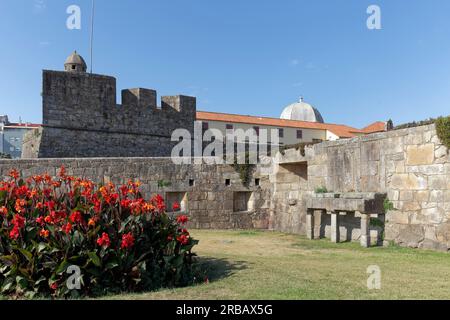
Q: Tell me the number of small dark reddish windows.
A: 5